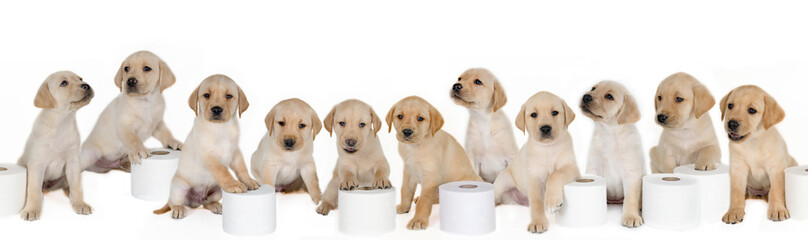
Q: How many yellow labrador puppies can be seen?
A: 11